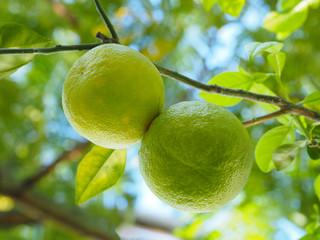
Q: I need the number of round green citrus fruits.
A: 2